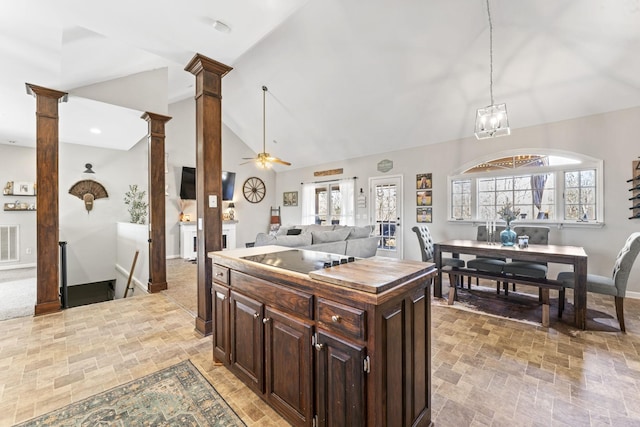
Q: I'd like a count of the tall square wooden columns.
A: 3